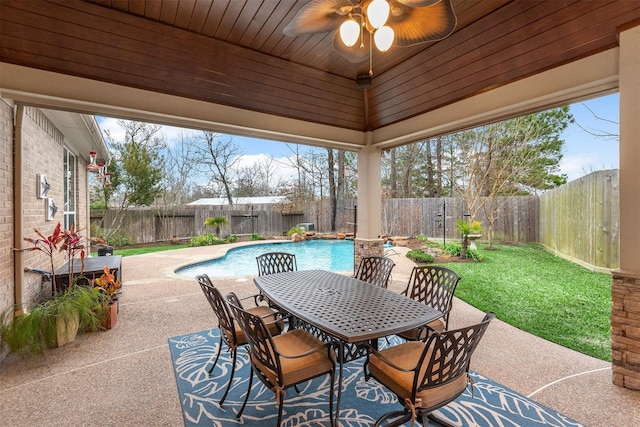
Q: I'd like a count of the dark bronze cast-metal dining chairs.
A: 6